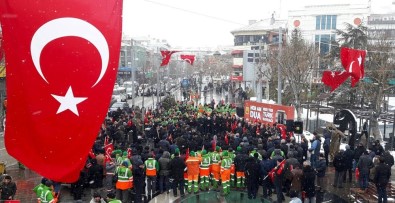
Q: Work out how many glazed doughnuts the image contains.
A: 0